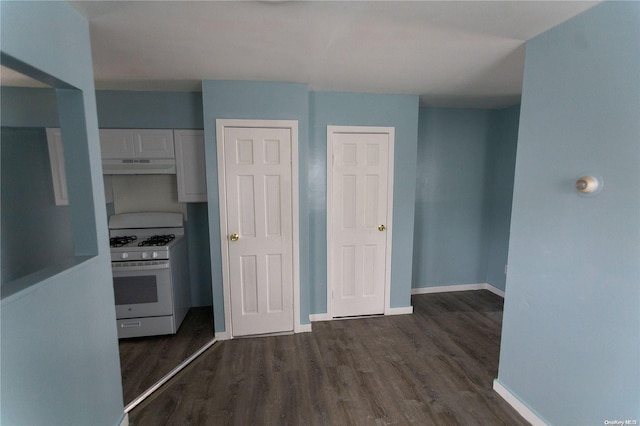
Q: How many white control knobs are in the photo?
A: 3